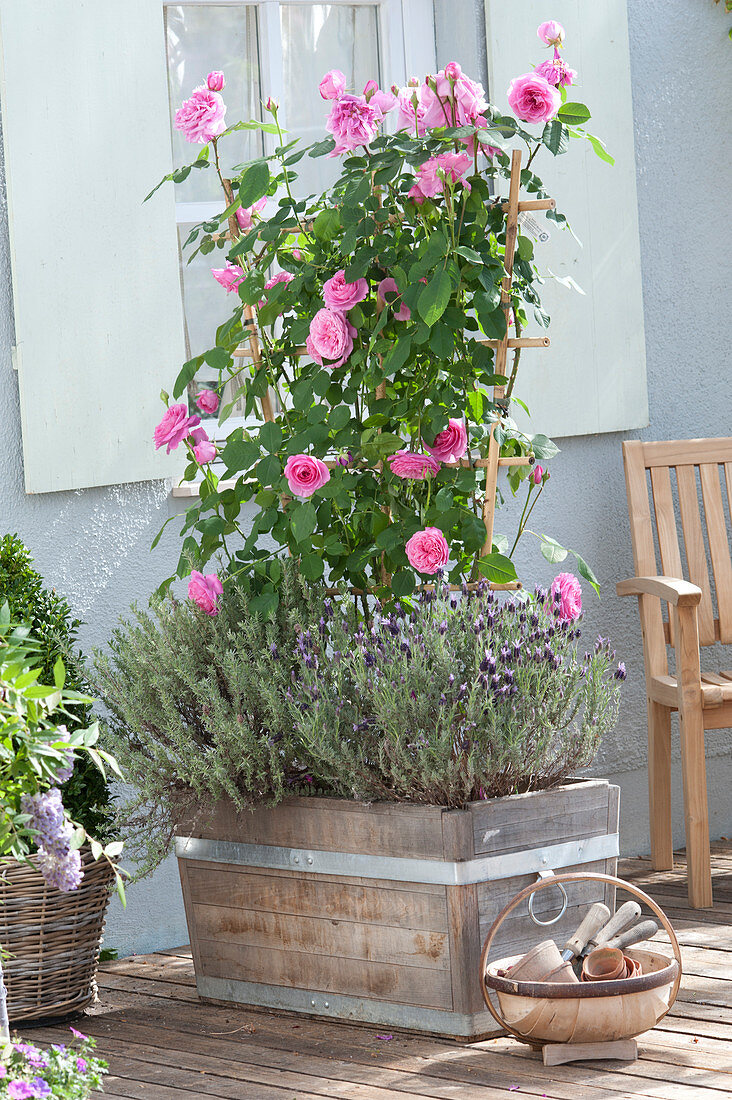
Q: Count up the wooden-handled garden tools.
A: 3